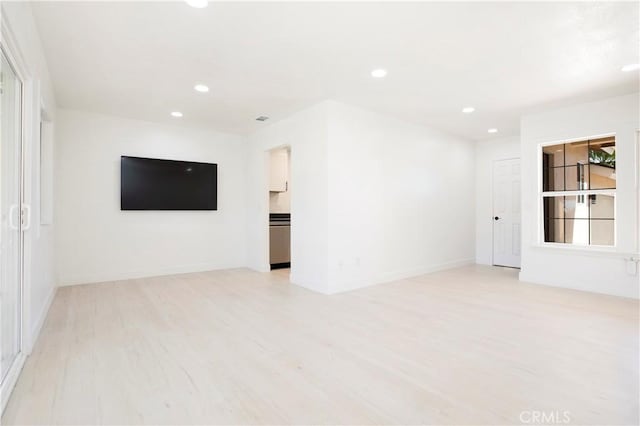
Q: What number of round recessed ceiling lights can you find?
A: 7